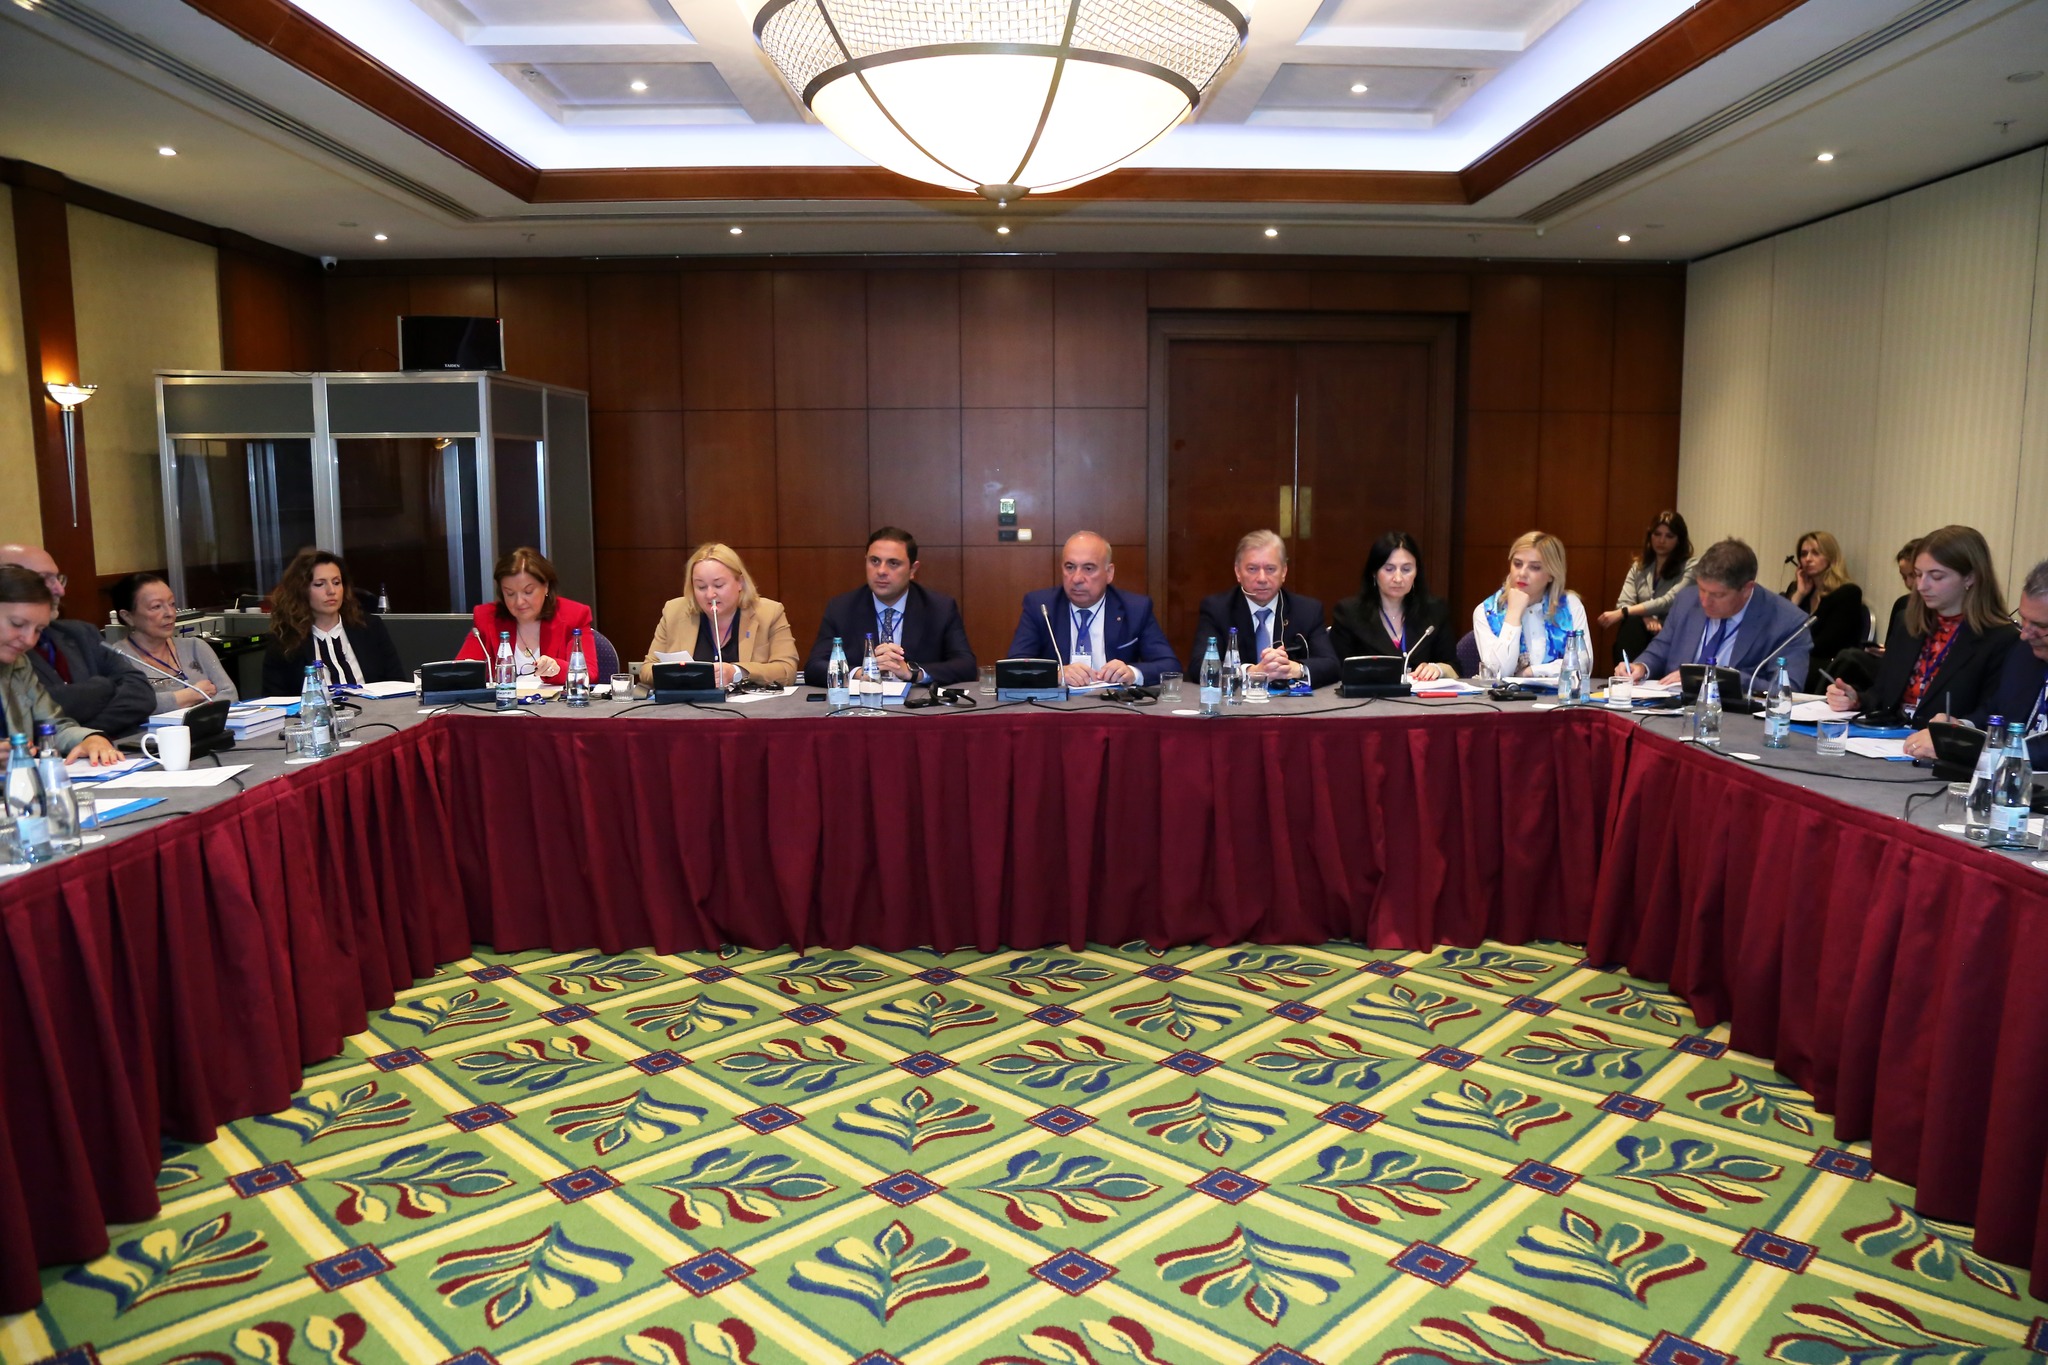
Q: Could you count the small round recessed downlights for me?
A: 9